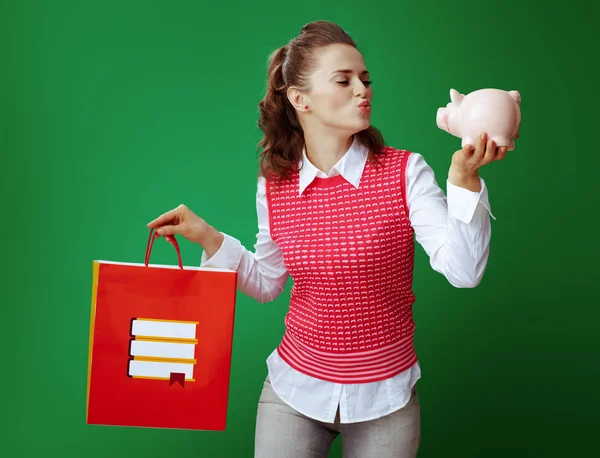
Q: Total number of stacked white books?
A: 3